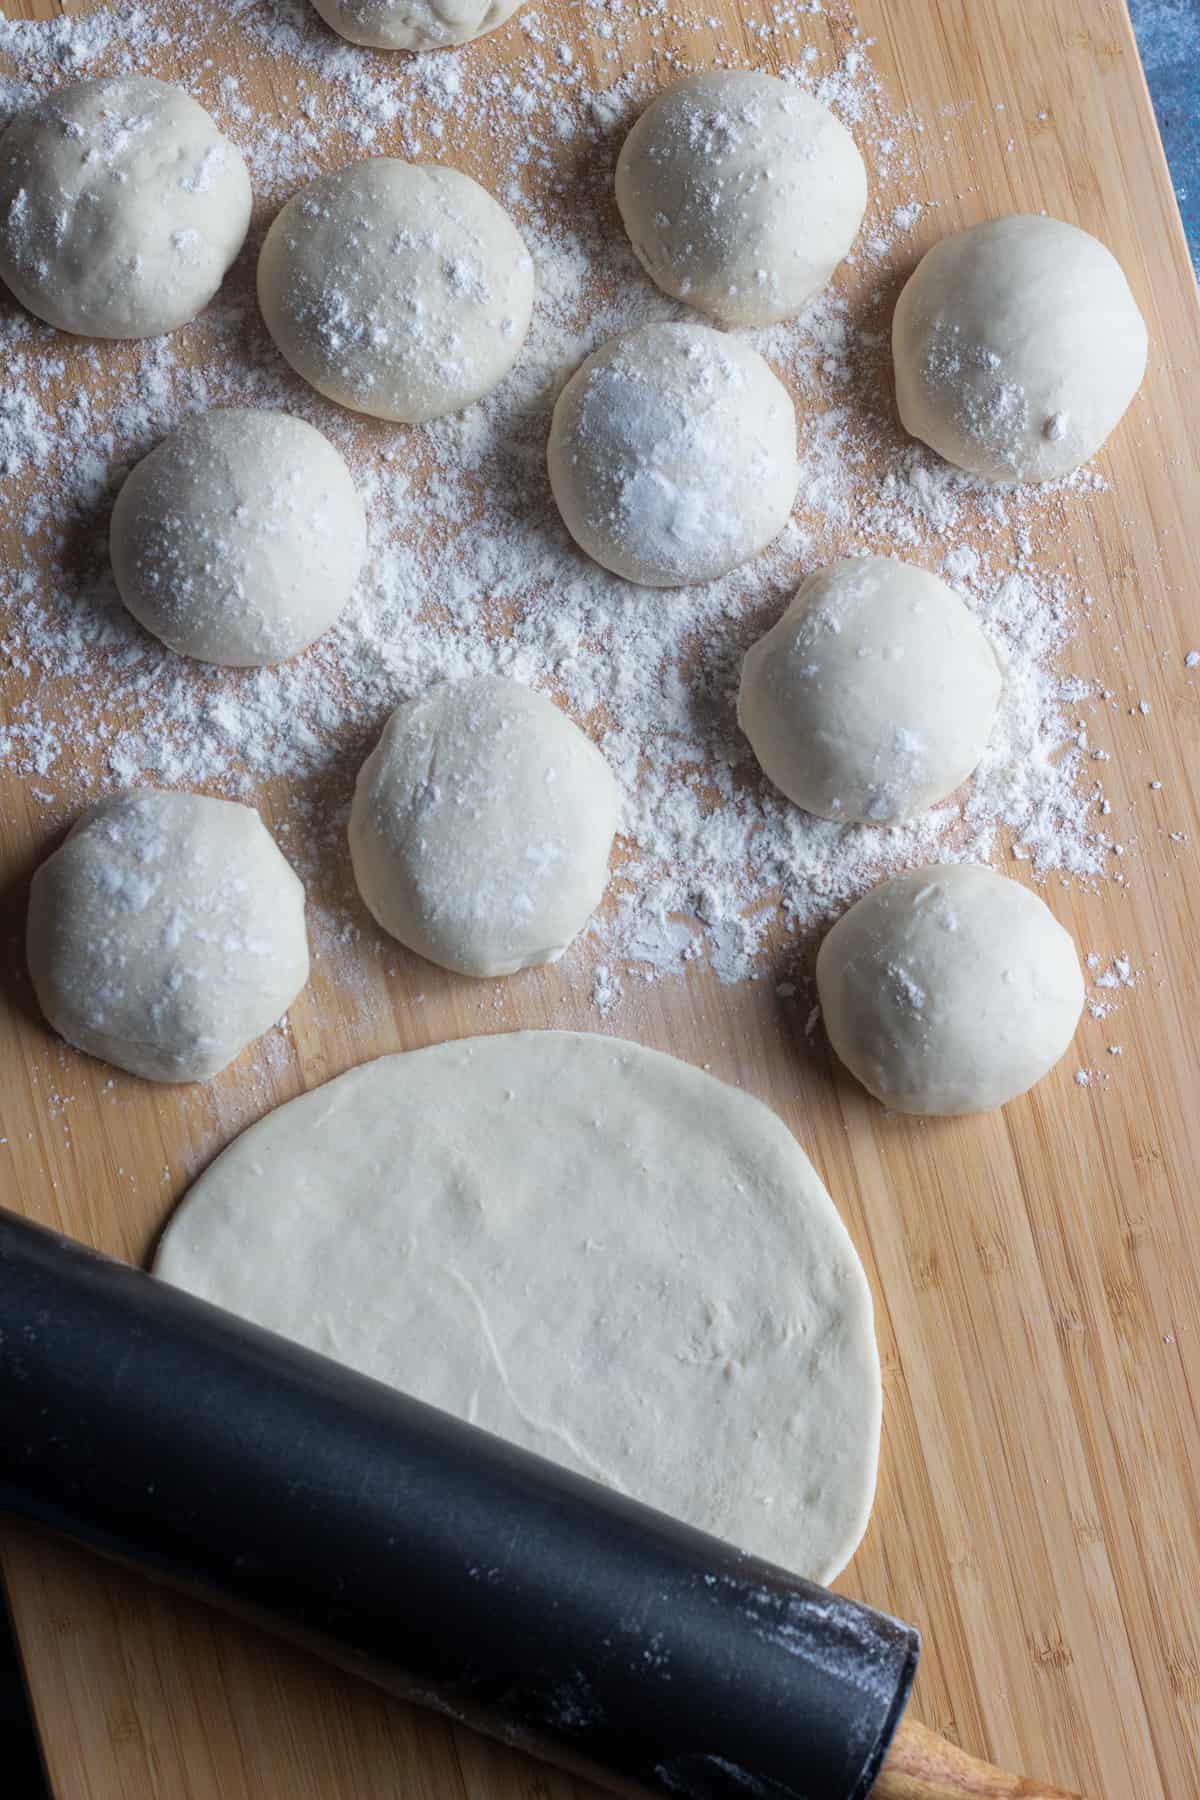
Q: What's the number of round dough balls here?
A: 11